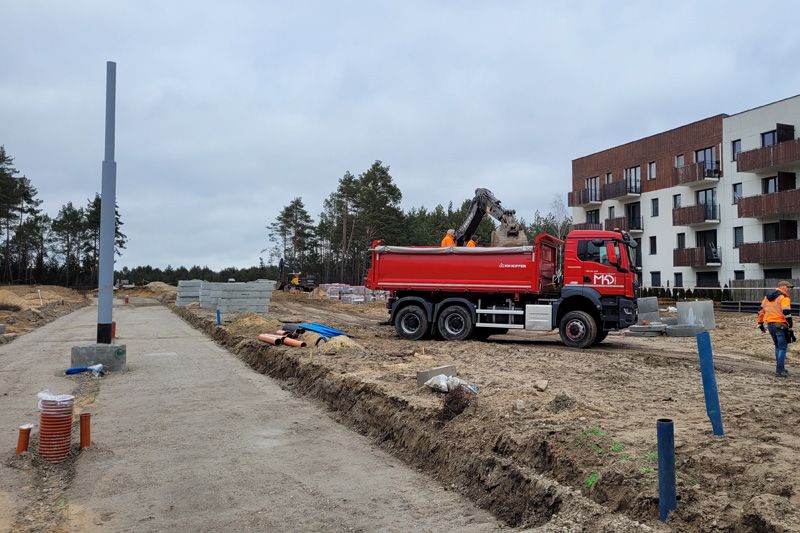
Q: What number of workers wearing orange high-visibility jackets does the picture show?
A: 3